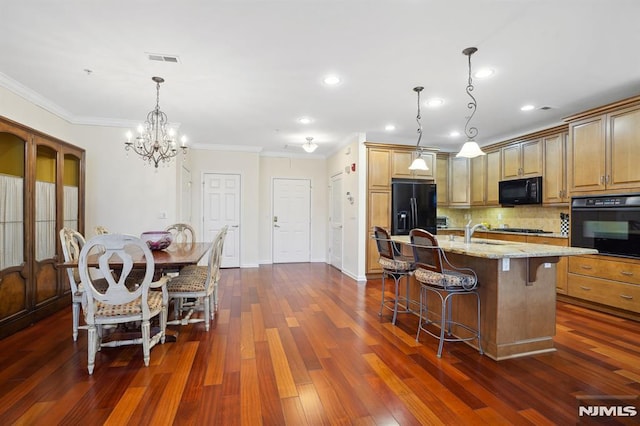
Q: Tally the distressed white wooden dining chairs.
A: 6